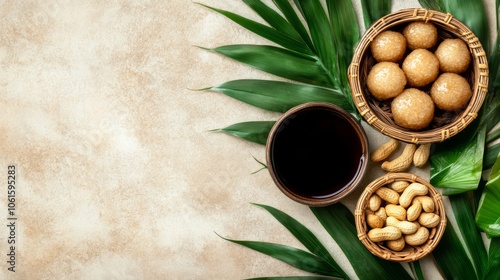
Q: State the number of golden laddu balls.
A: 7